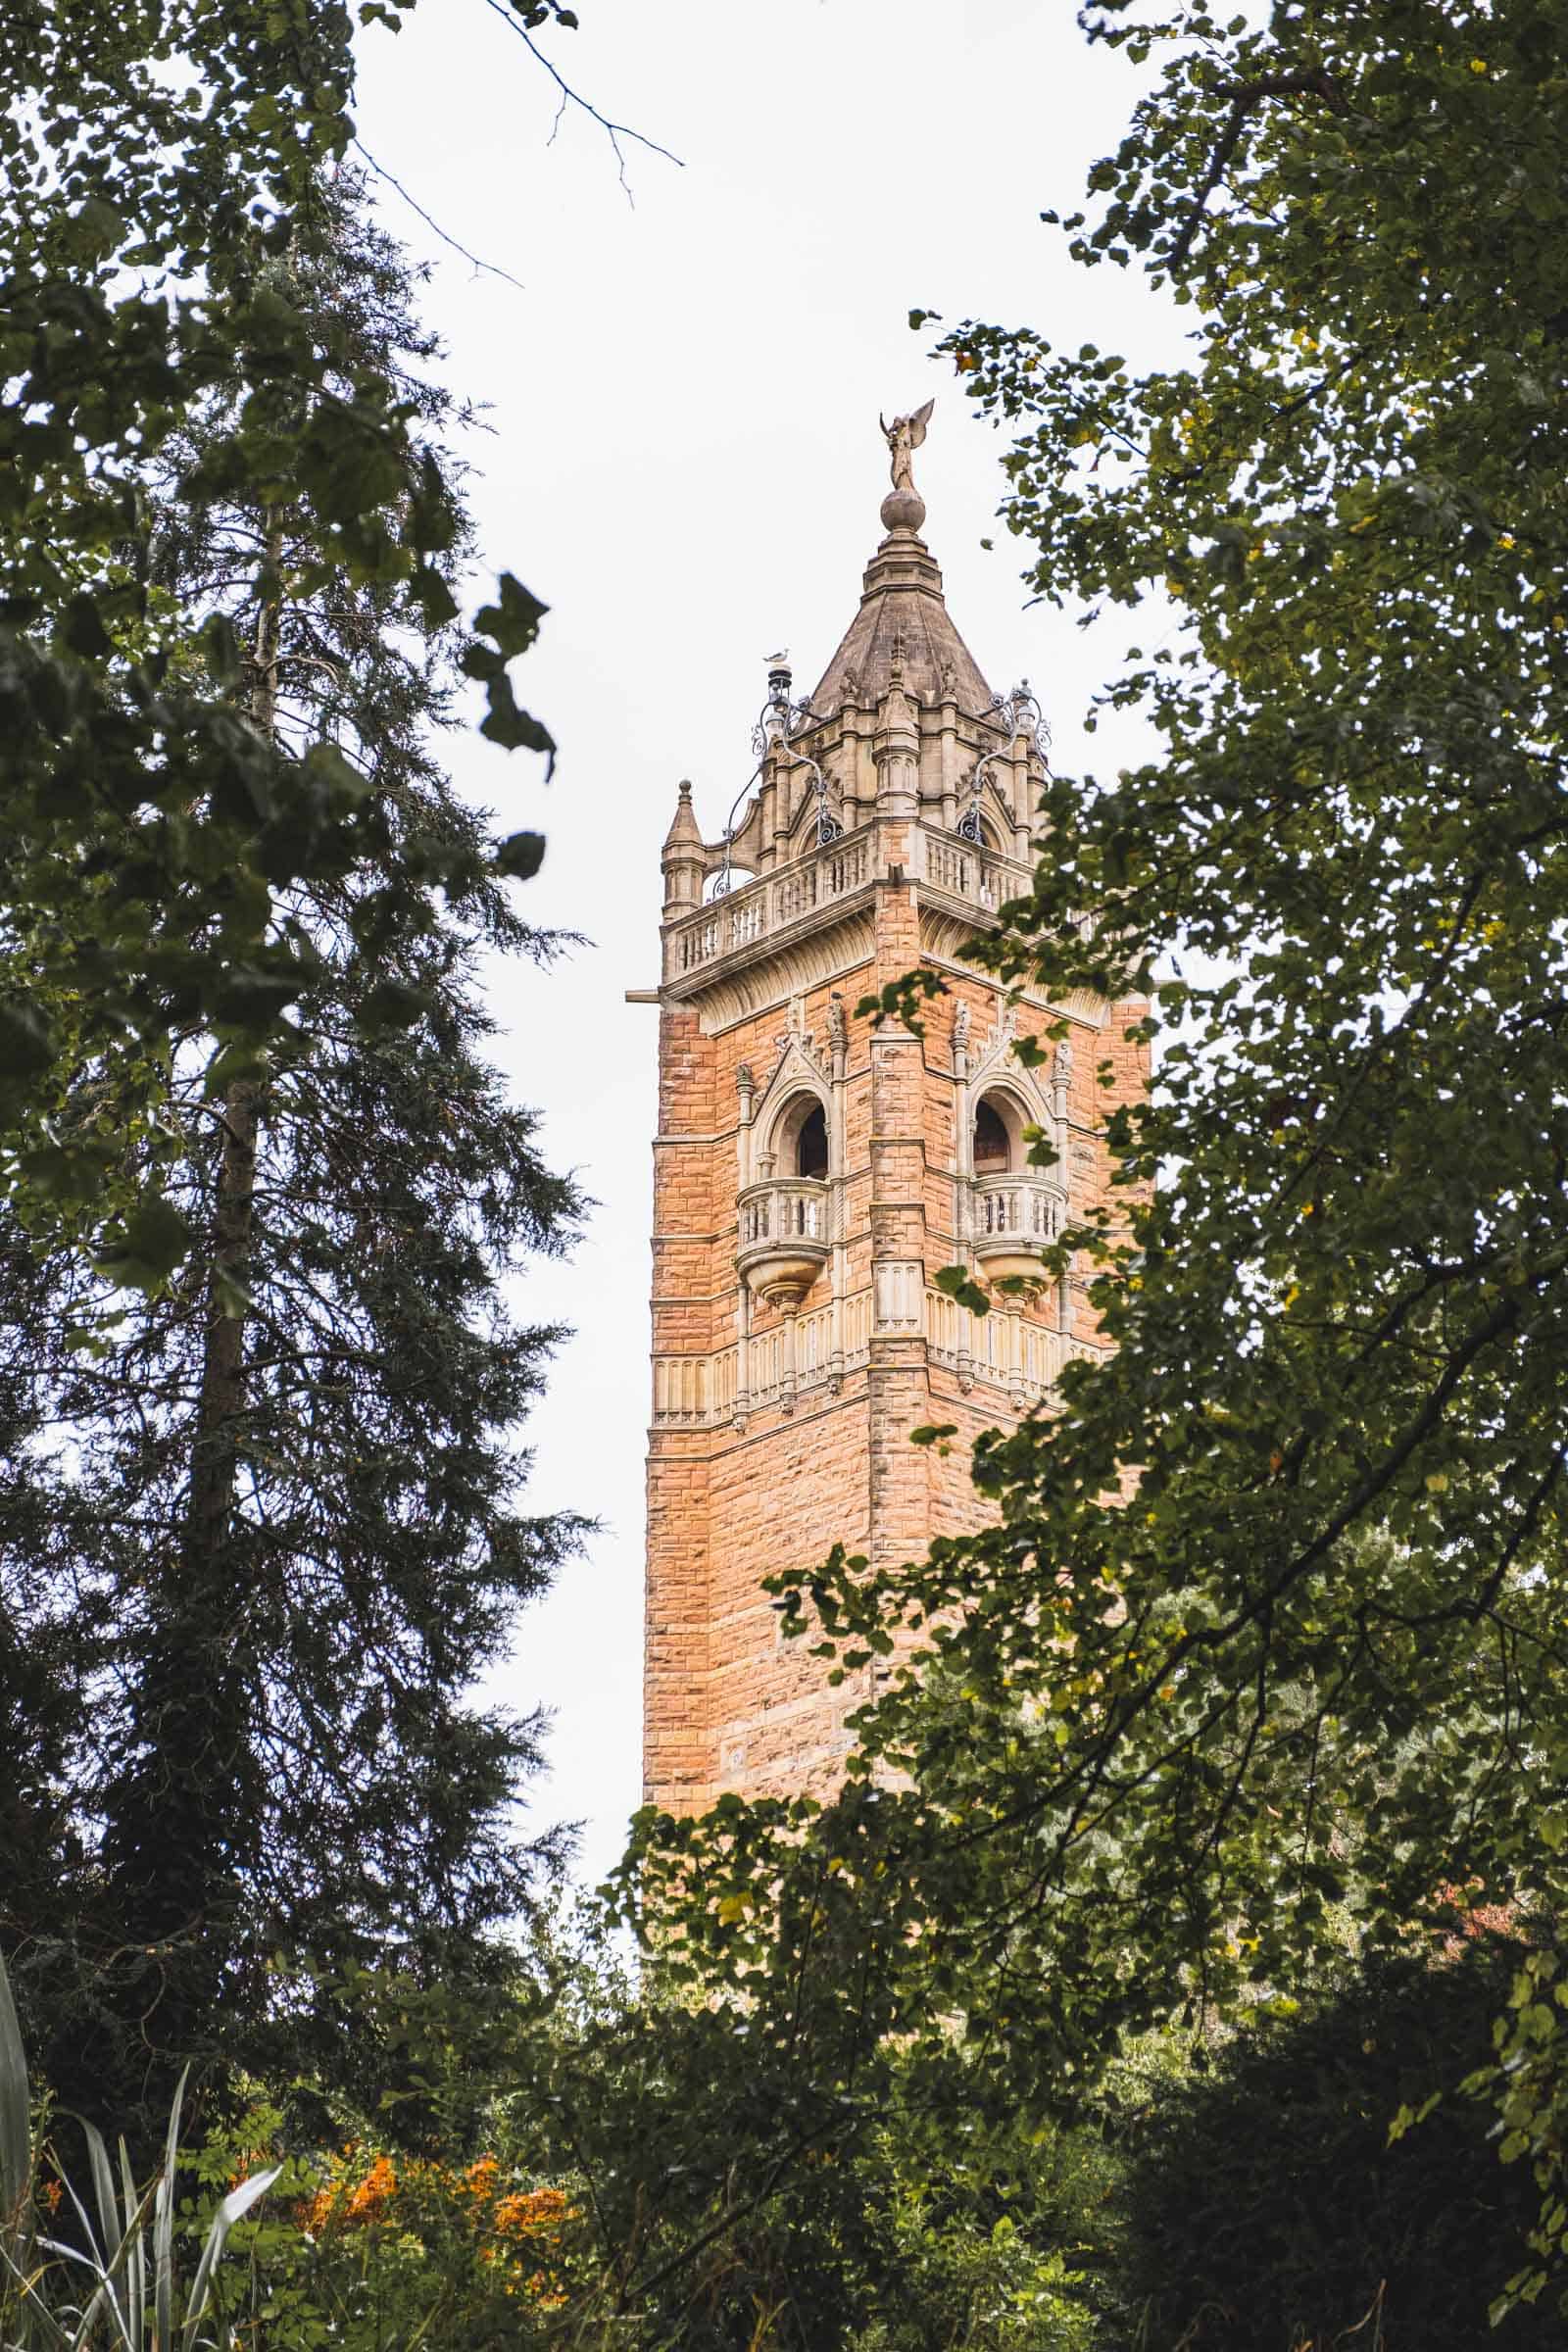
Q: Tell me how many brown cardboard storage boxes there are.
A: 0